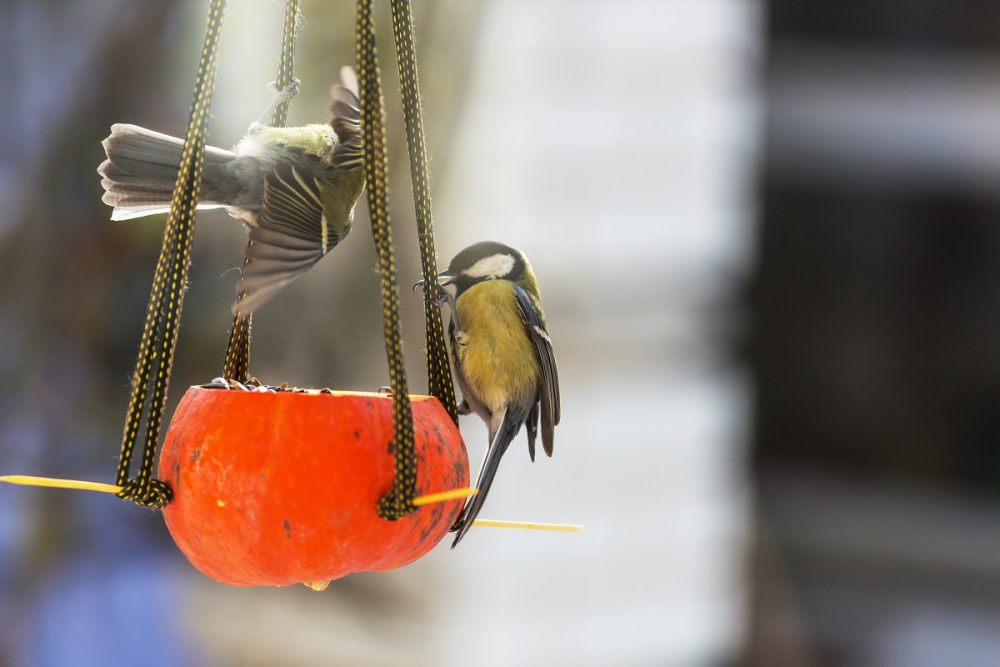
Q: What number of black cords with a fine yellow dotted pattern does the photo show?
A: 4